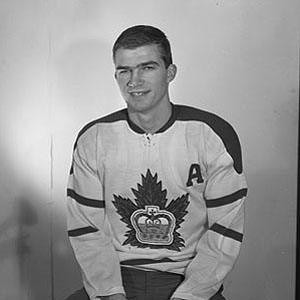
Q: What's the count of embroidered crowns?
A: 1